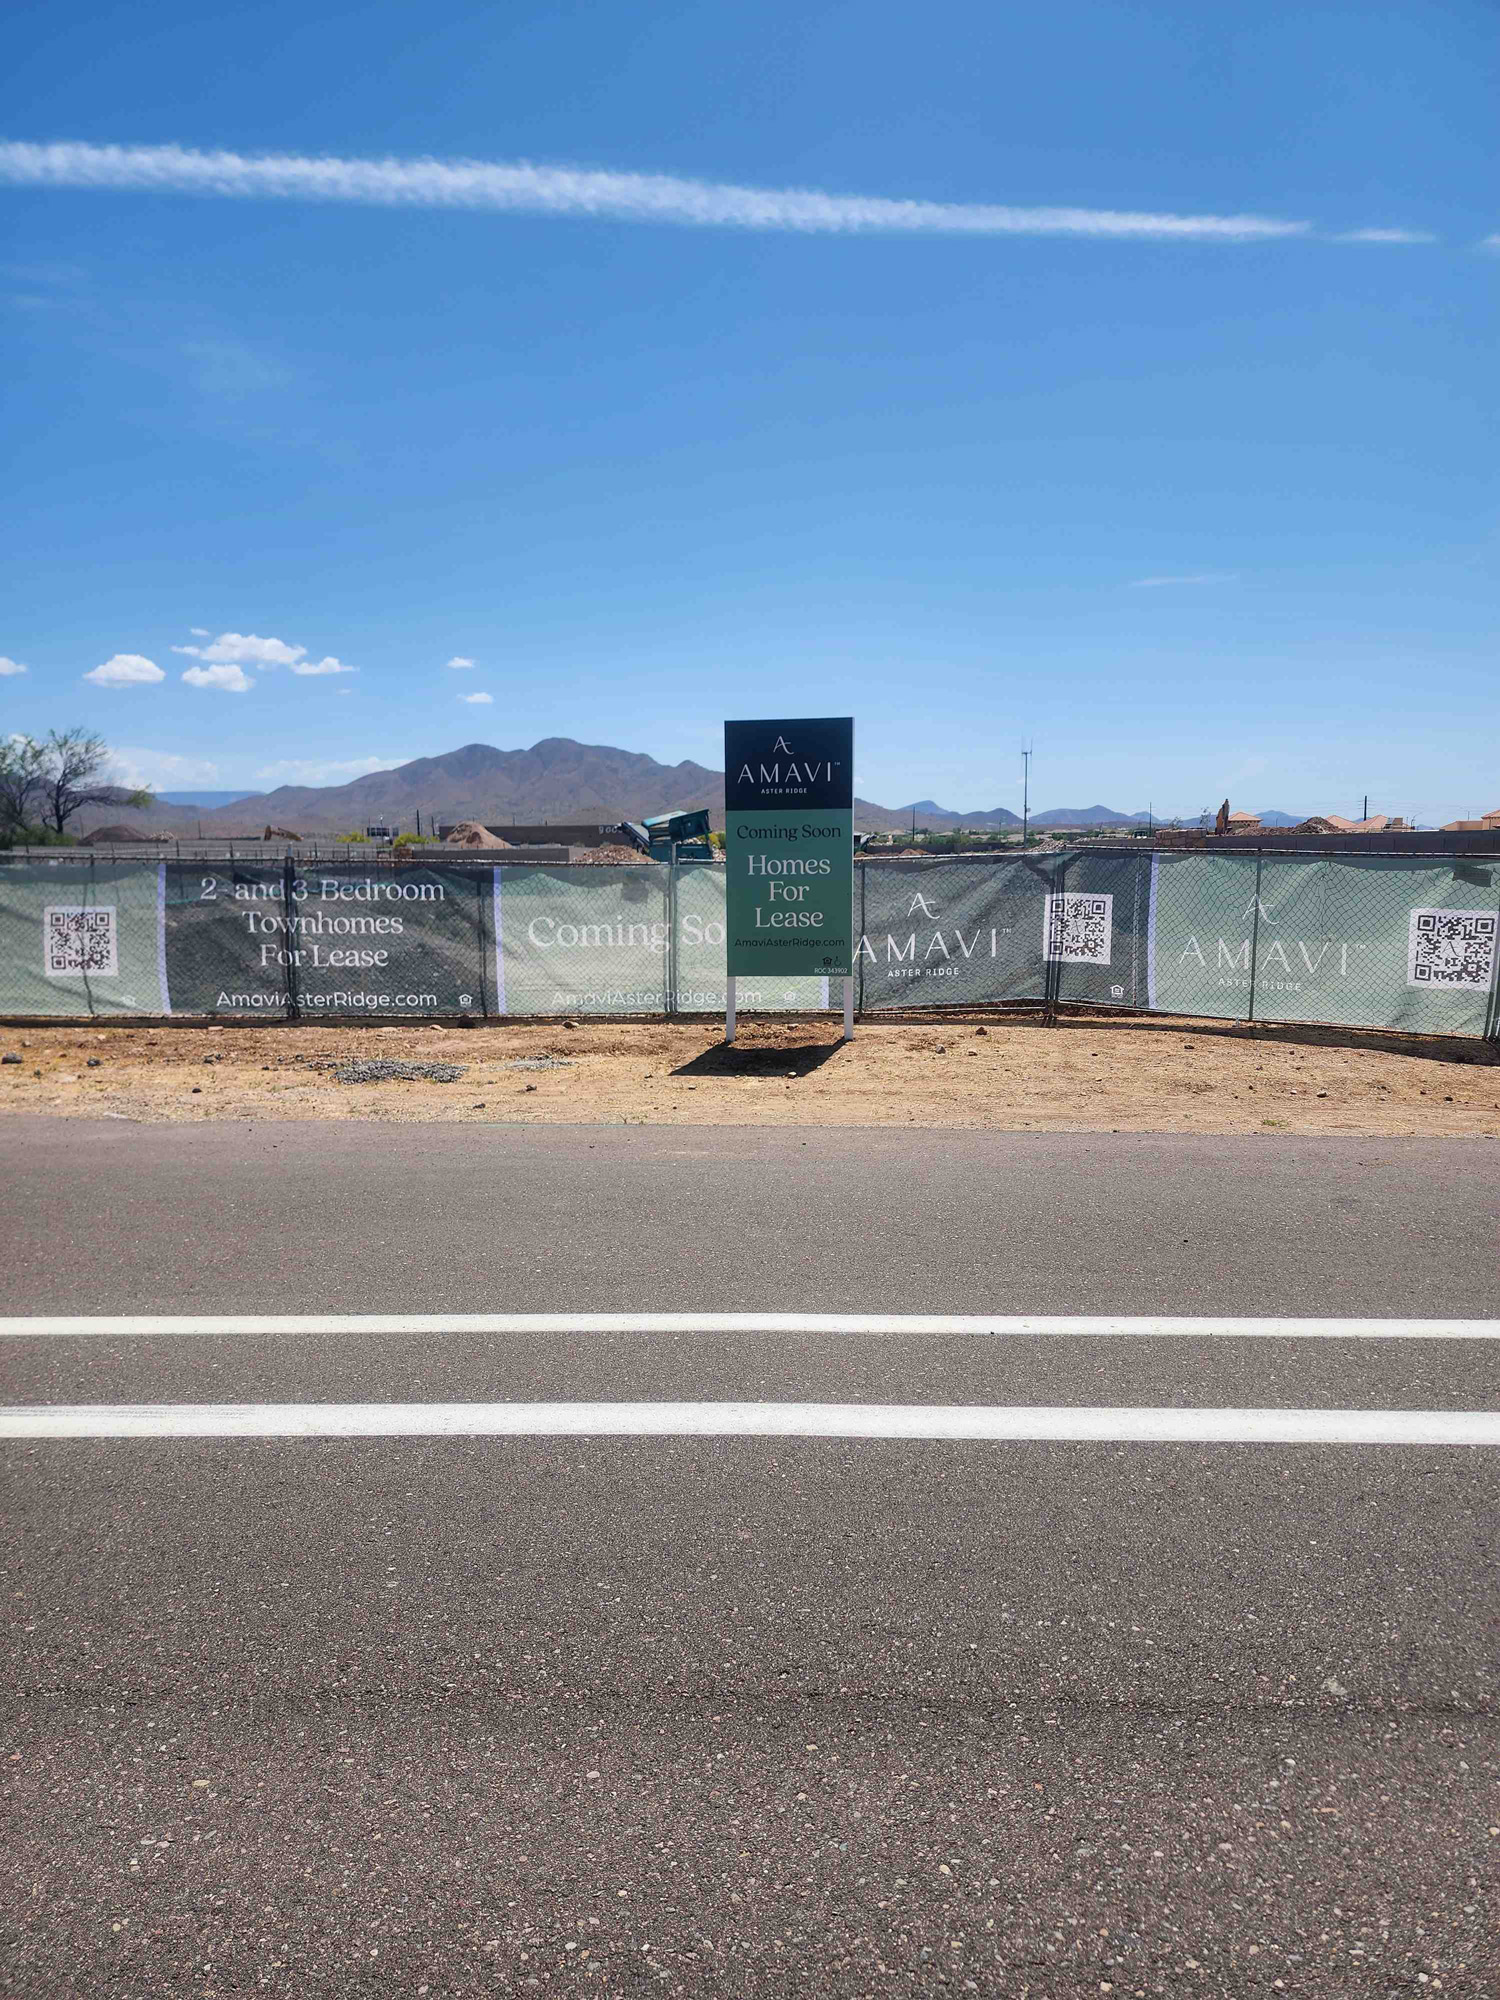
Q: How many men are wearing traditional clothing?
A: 0